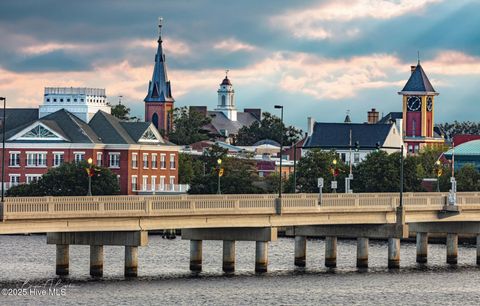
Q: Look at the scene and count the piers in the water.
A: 13